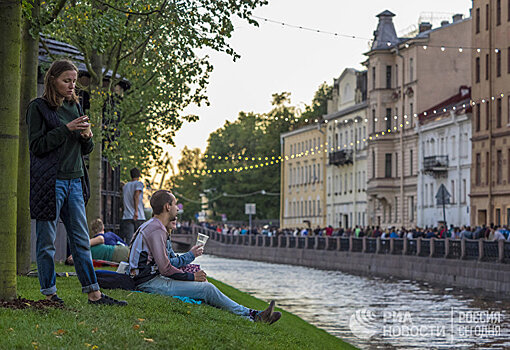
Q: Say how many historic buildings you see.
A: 5